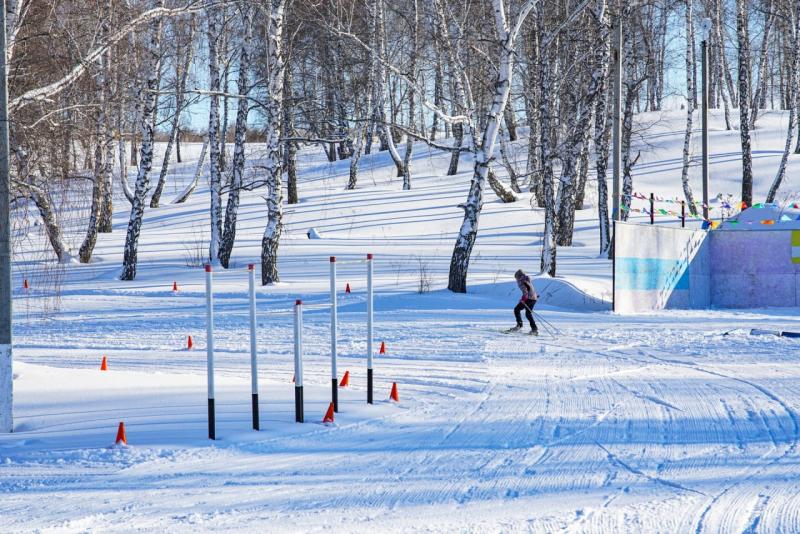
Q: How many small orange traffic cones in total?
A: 11